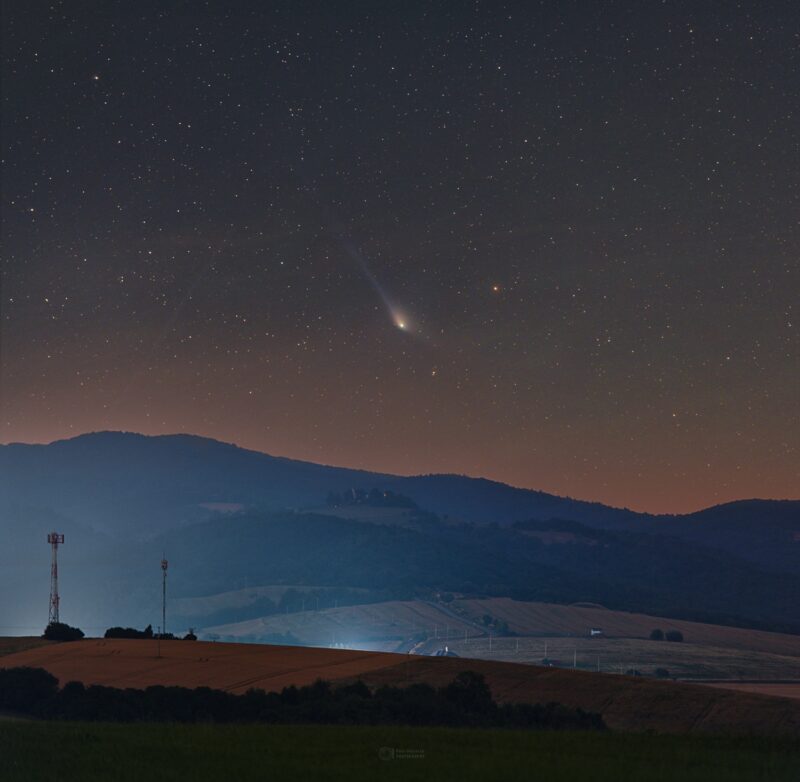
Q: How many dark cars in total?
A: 0